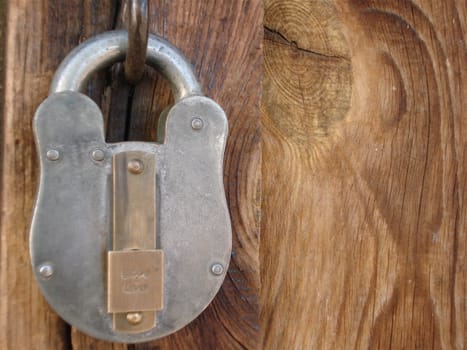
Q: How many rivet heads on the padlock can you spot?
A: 7